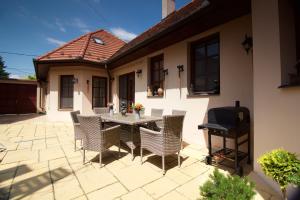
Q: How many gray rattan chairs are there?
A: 6